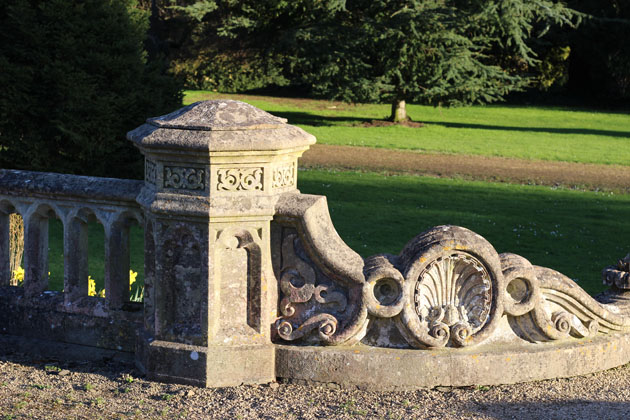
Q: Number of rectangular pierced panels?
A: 4